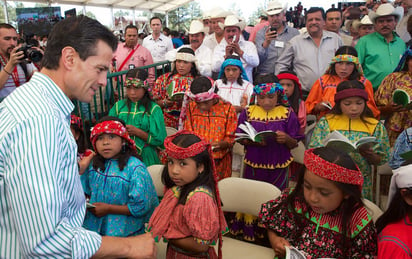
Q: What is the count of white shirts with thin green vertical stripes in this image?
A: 1